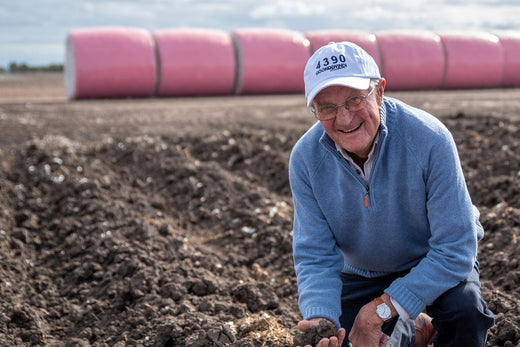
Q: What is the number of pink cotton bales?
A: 7